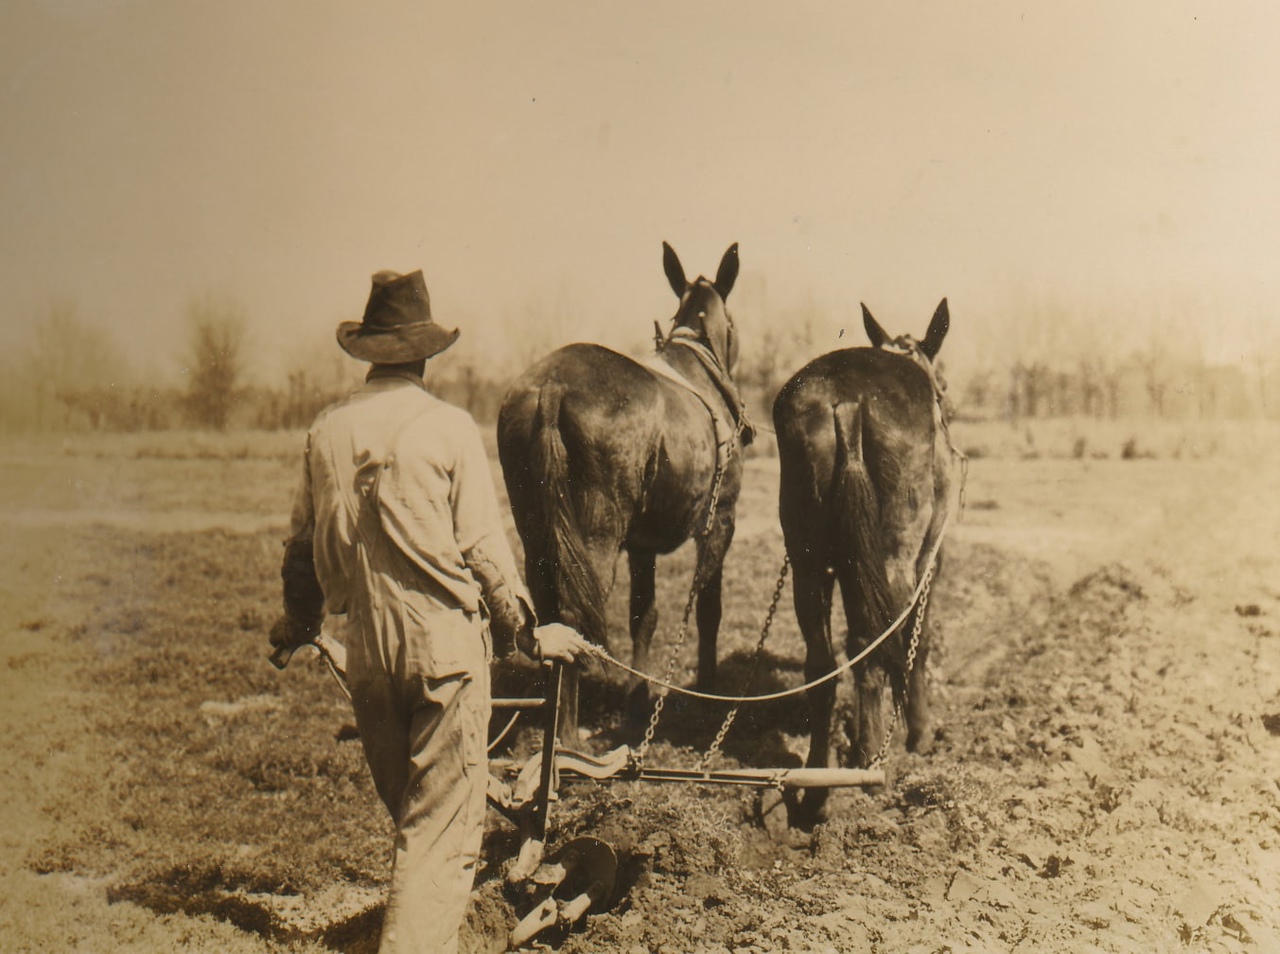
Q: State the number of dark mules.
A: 2